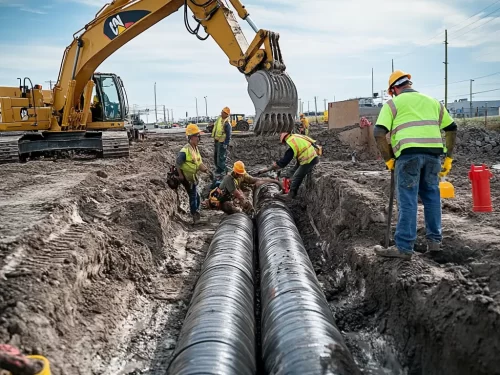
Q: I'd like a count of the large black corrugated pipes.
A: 2